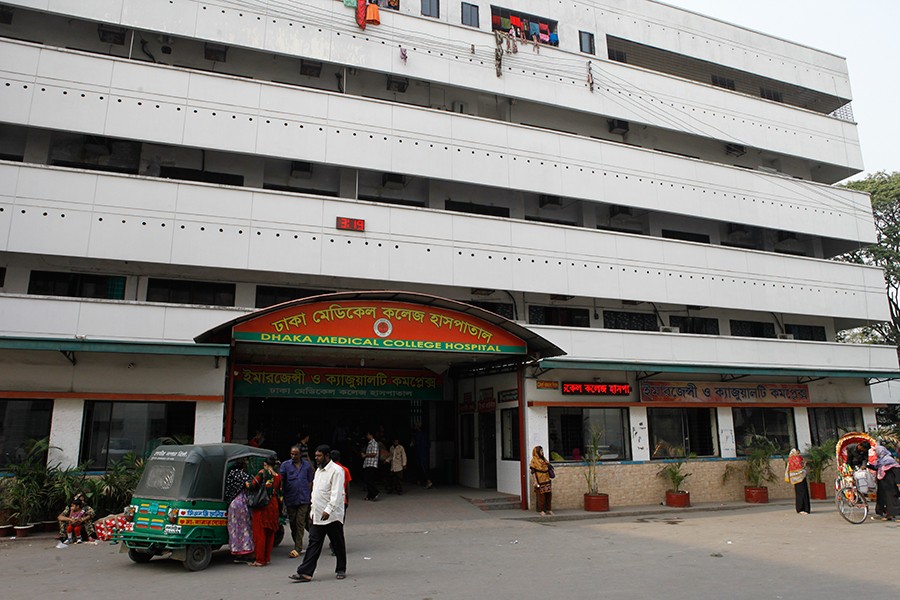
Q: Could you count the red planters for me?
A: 4